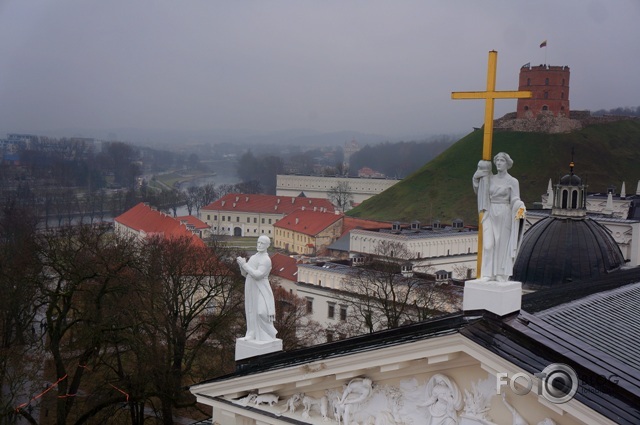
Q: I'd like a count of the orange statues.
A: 0